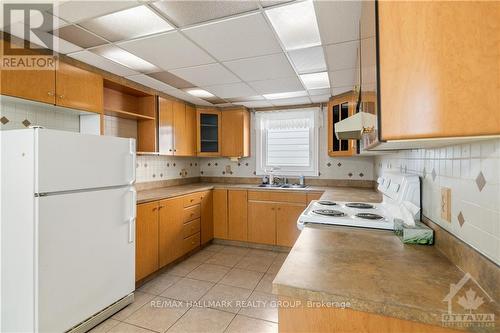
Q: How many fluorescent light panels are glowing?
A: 6